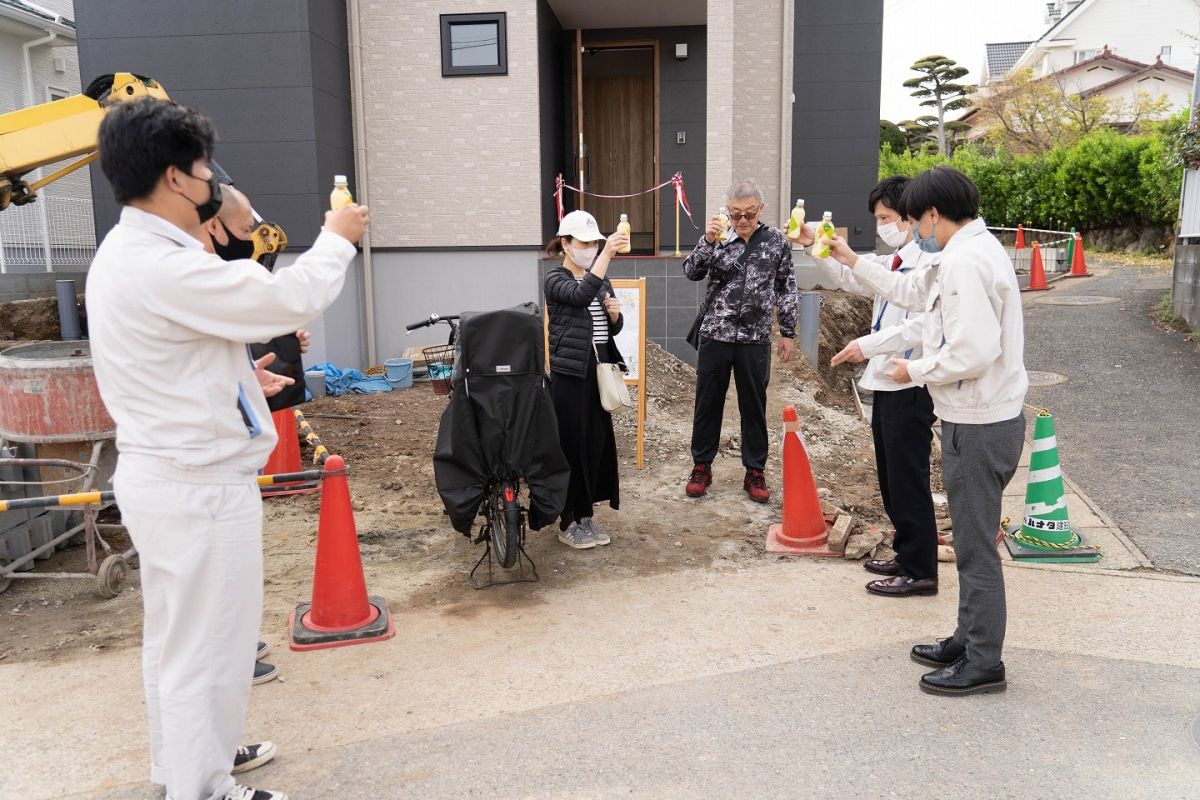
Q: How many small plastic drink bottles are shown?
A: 5